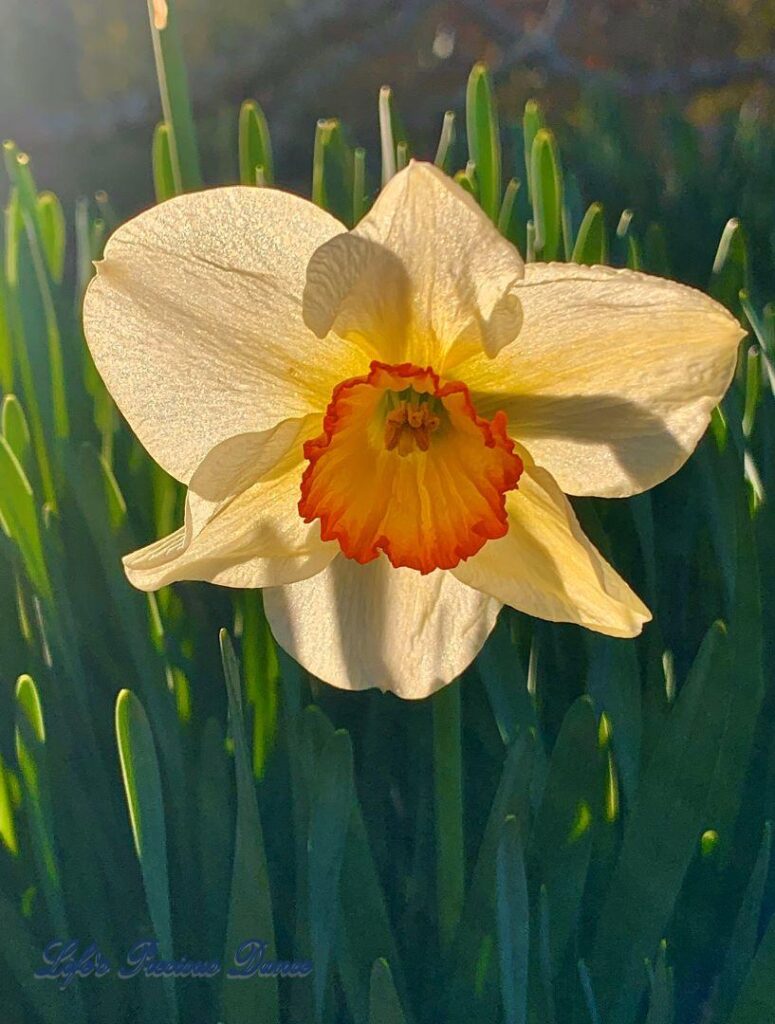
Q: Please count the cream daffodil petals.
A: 6